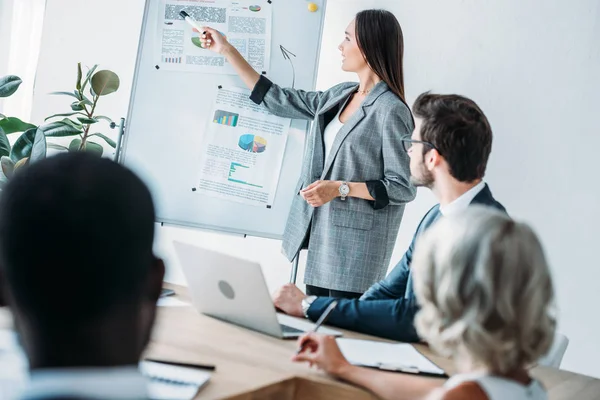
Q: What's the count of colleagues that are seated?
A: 3